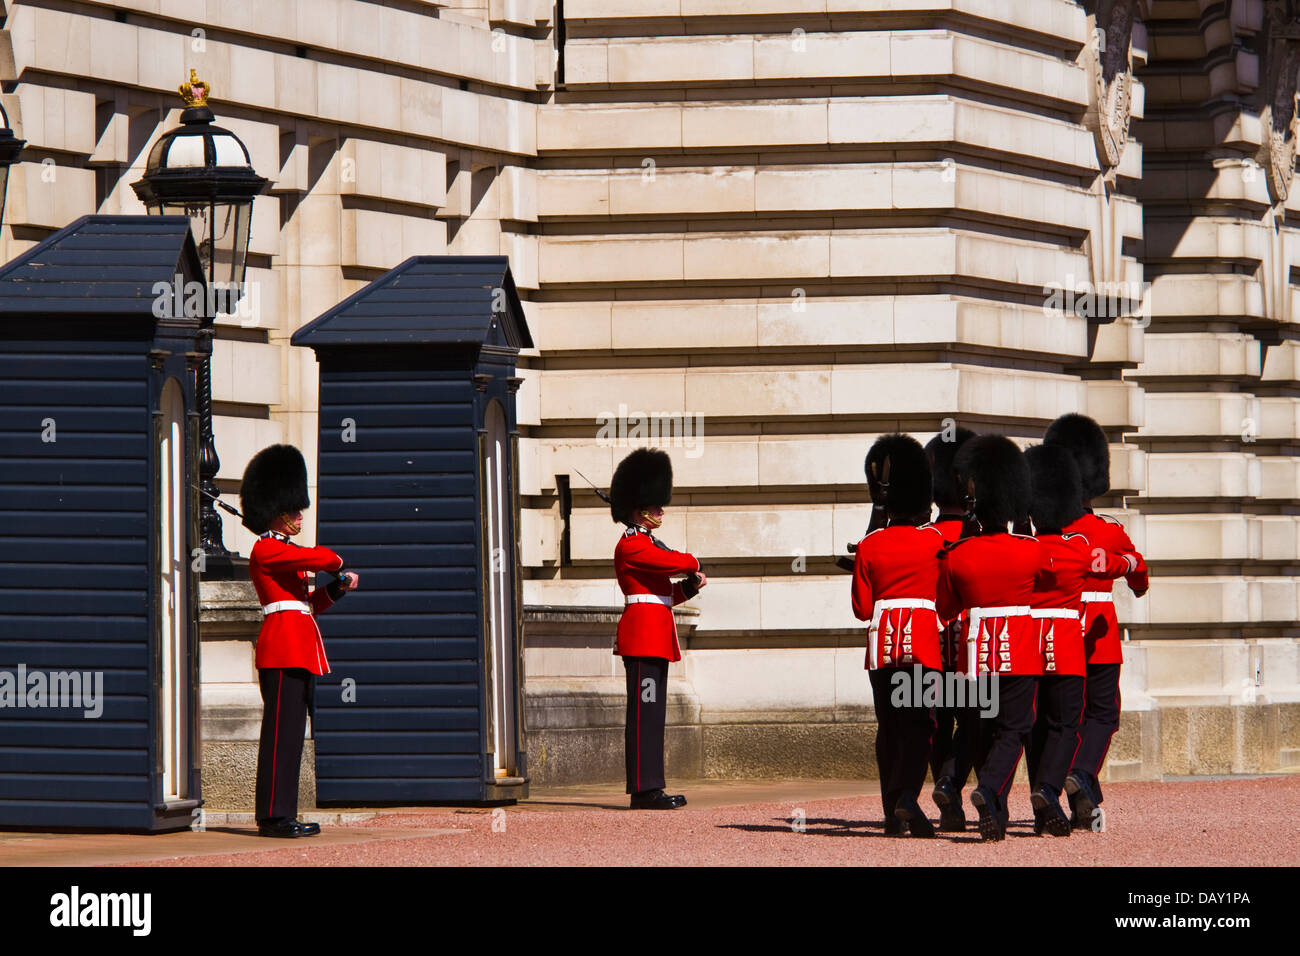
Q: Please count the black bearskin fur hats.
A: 7